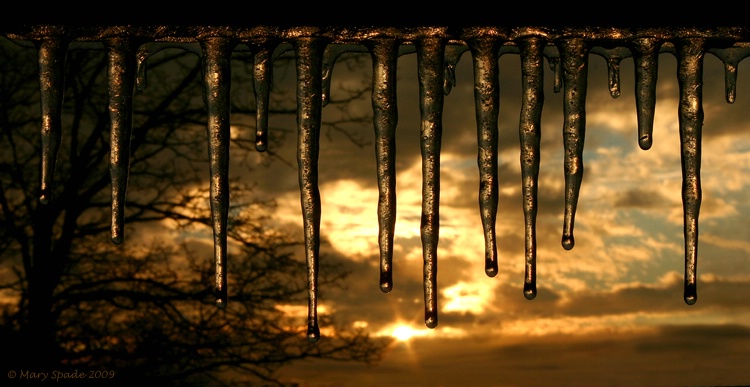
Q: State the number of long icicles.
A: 10